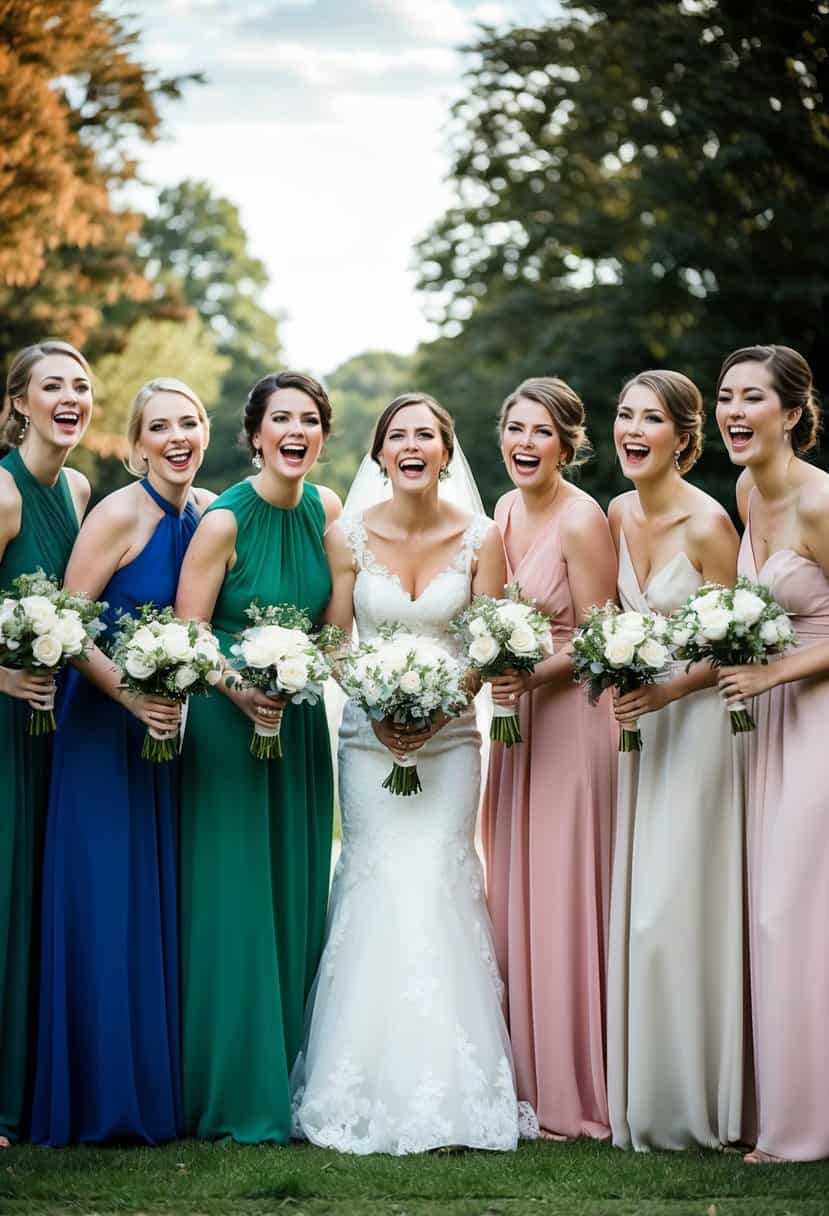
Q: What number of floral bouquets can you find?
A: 7